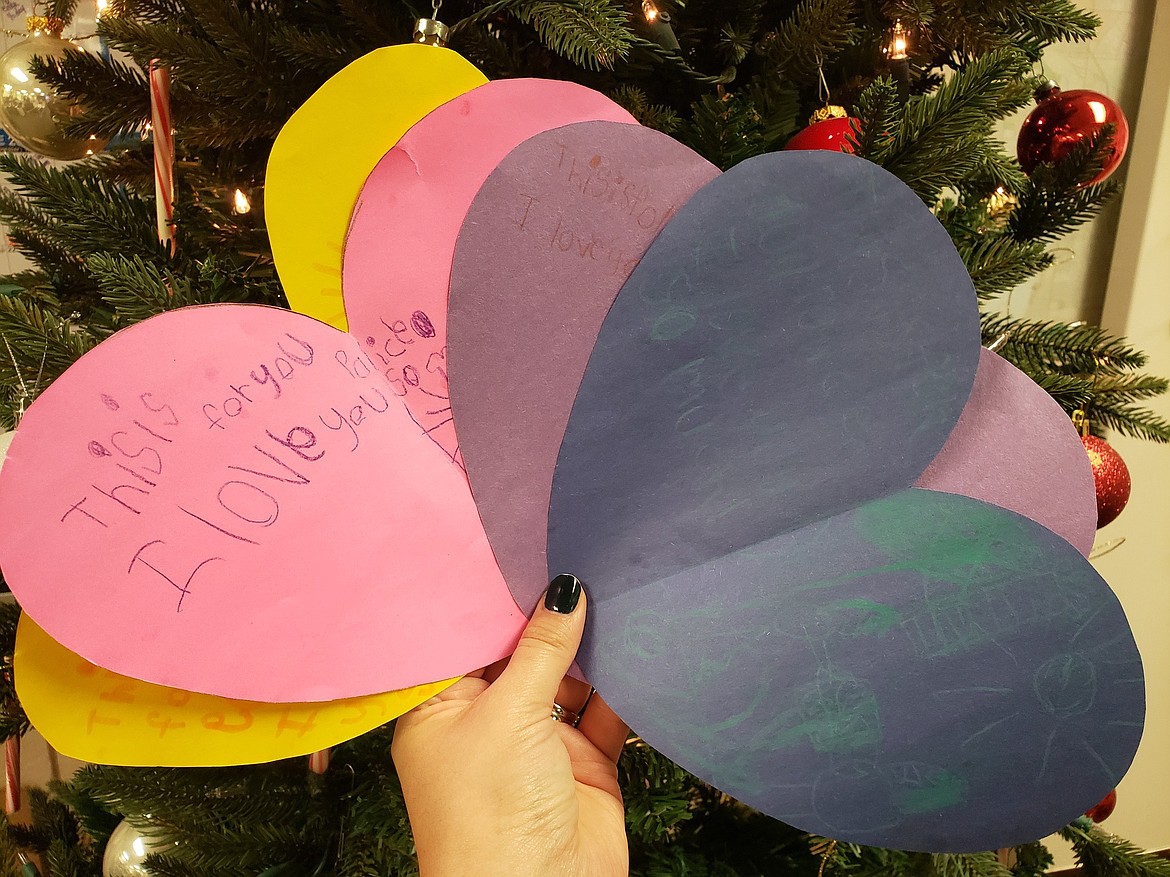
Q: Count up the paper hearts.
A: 4